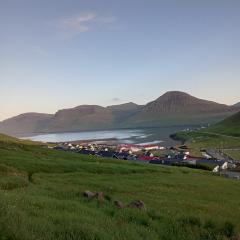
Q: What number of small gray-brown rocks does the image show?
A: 4